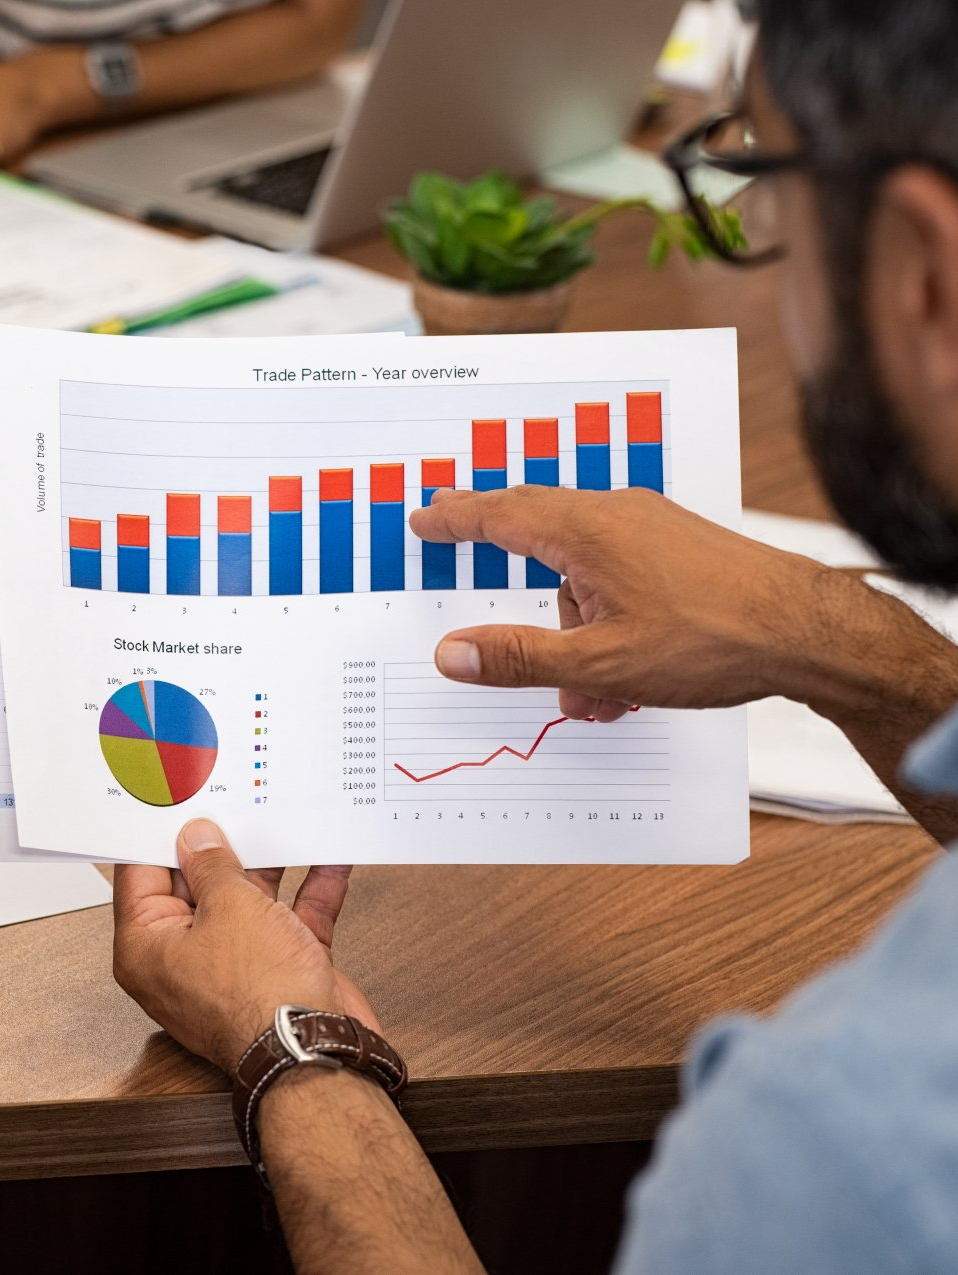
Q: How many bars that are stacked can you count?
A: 12